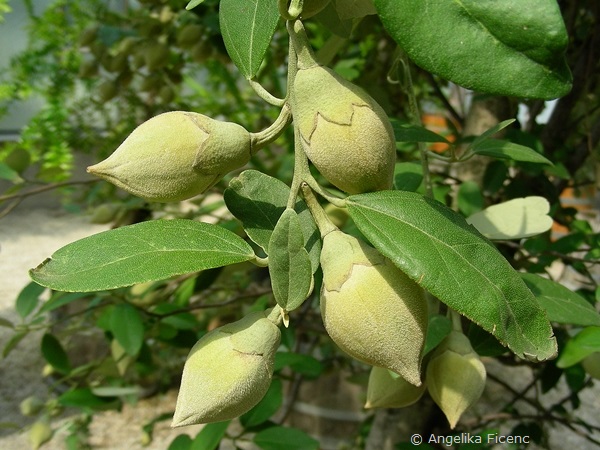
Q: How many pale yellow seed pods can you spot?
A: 6